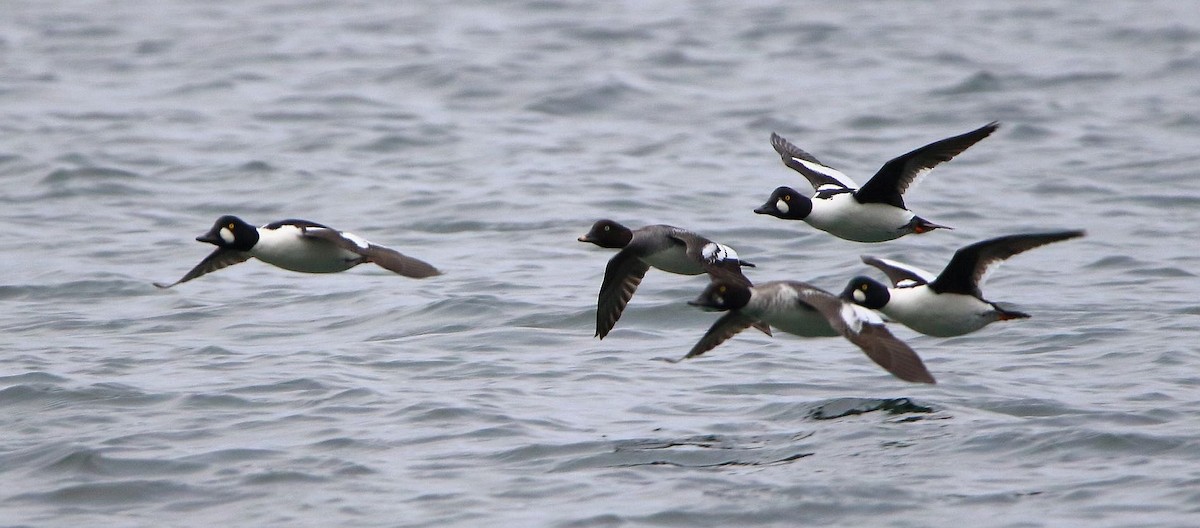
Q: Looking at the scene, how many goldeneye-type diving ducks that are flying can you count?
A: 5